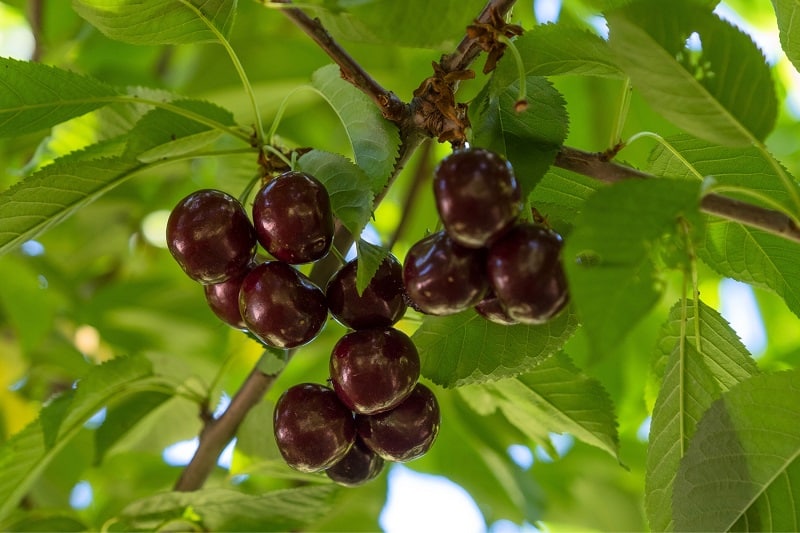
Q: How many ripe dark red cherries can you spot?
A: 13